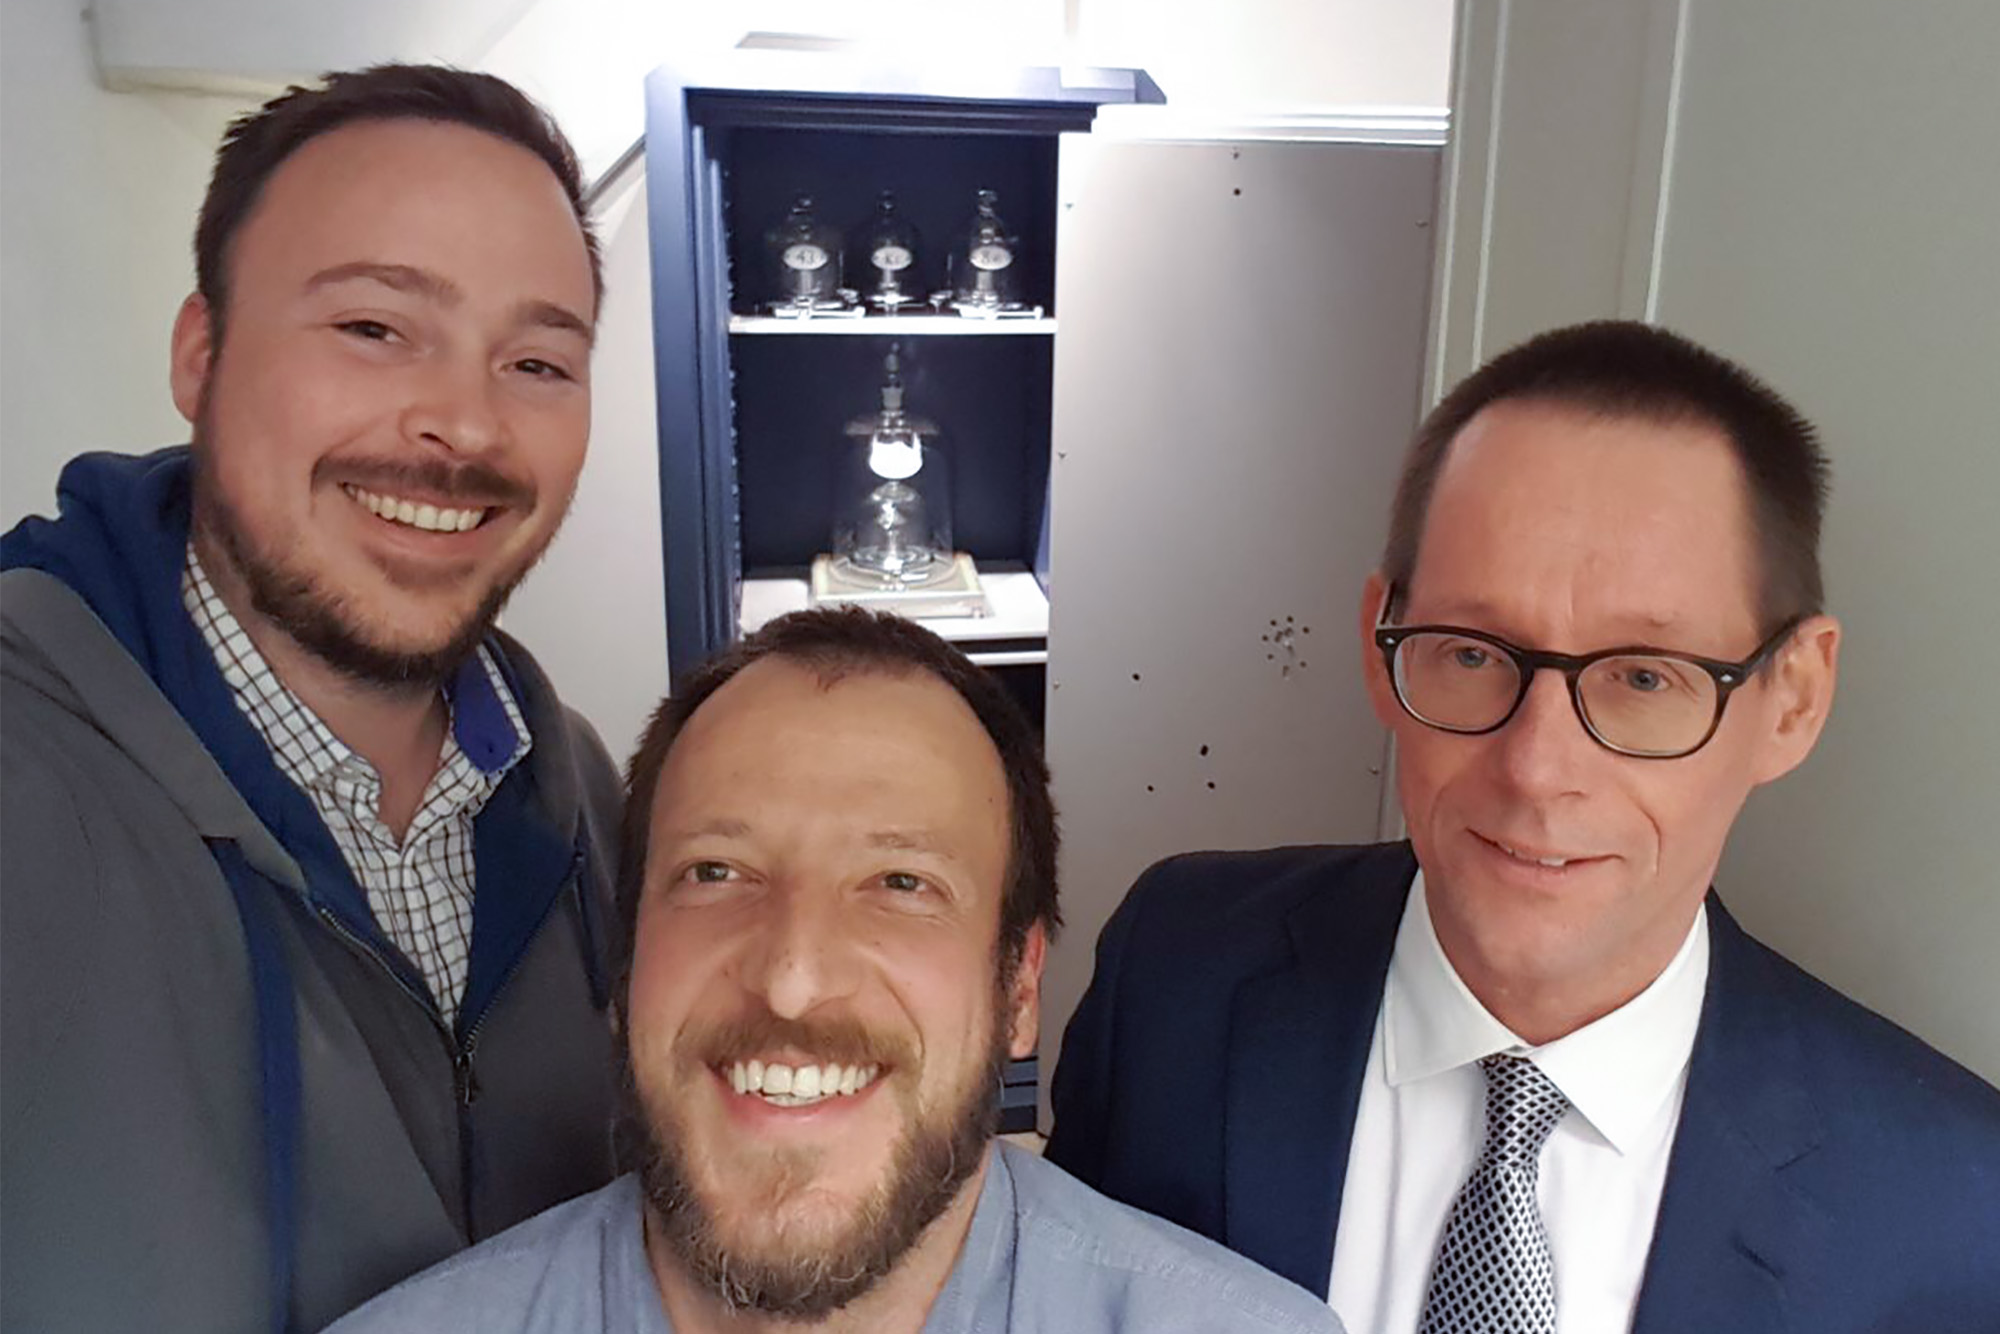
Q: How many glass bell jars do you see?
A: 4